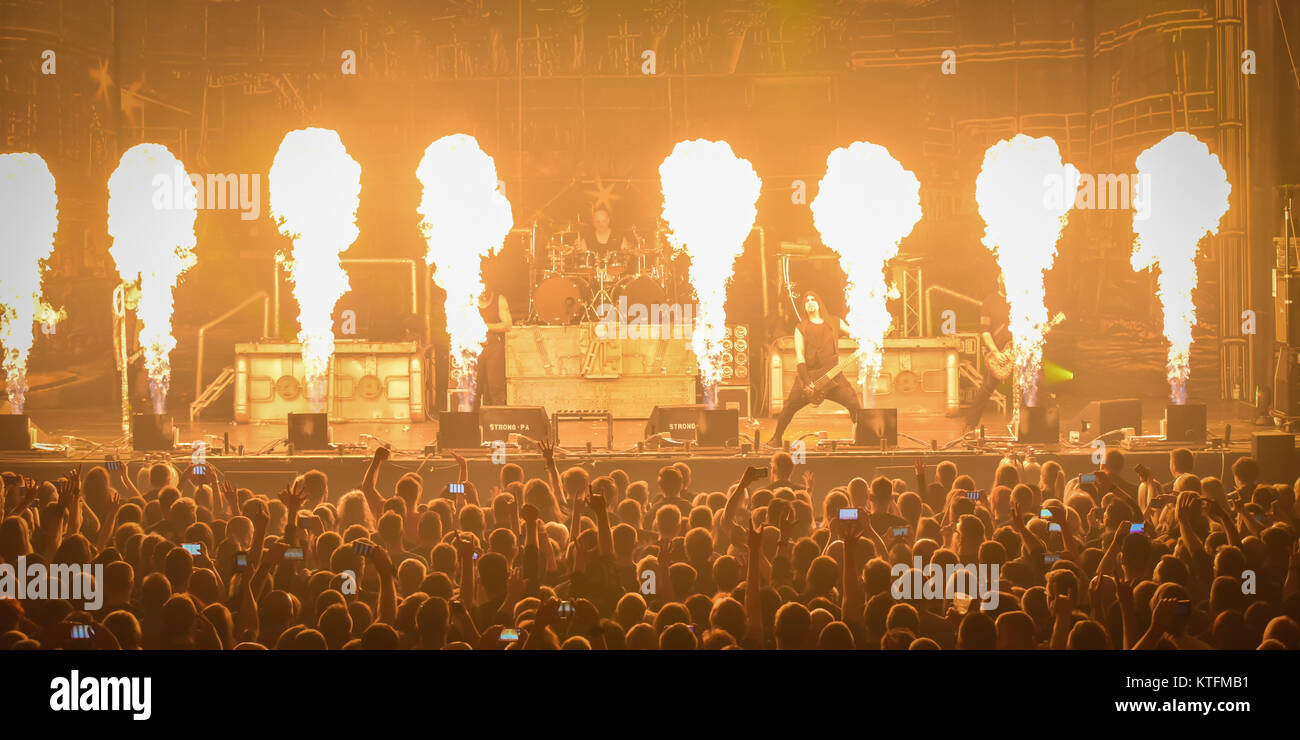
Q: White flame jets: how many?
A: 8